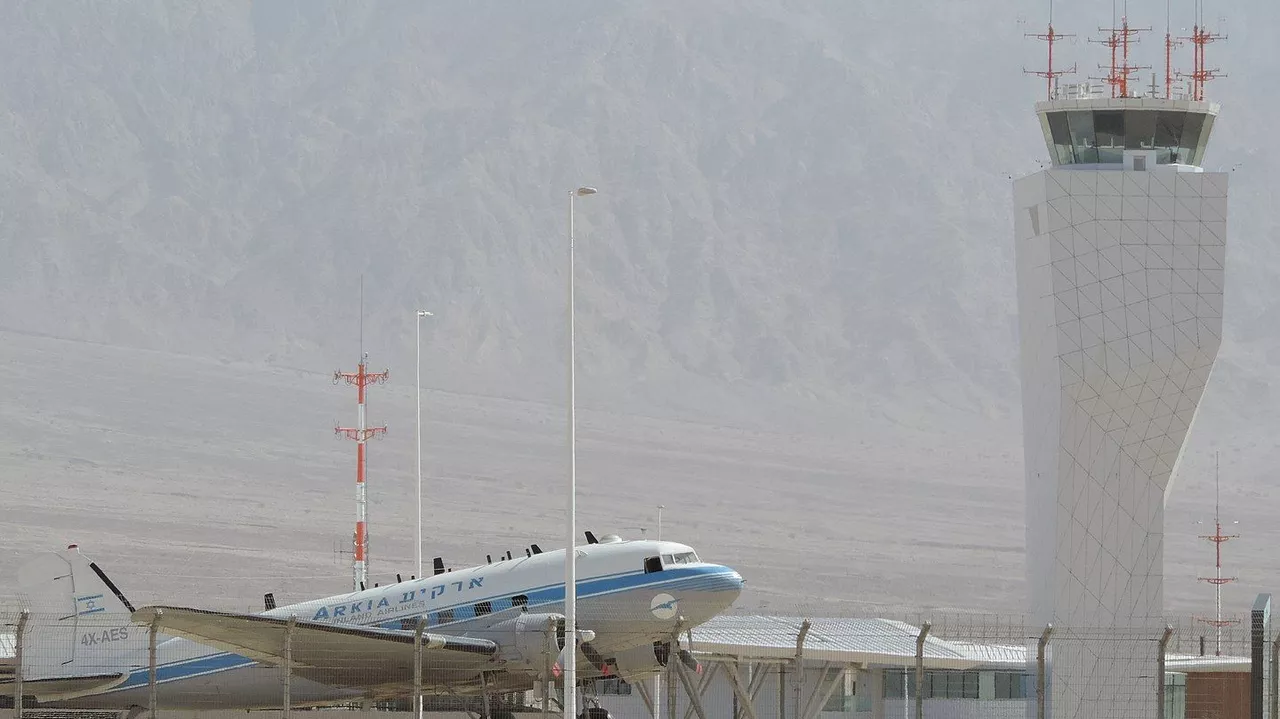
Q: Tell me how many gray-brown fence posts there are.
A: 11